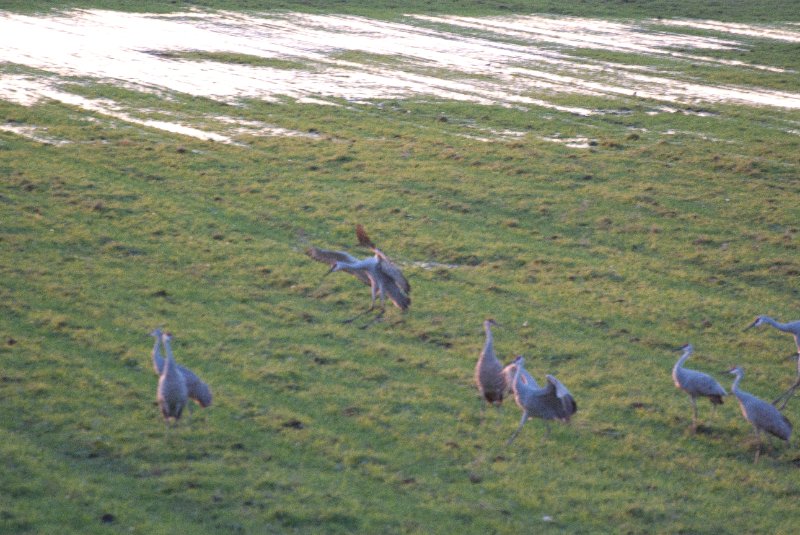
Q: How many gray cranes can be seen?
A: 8